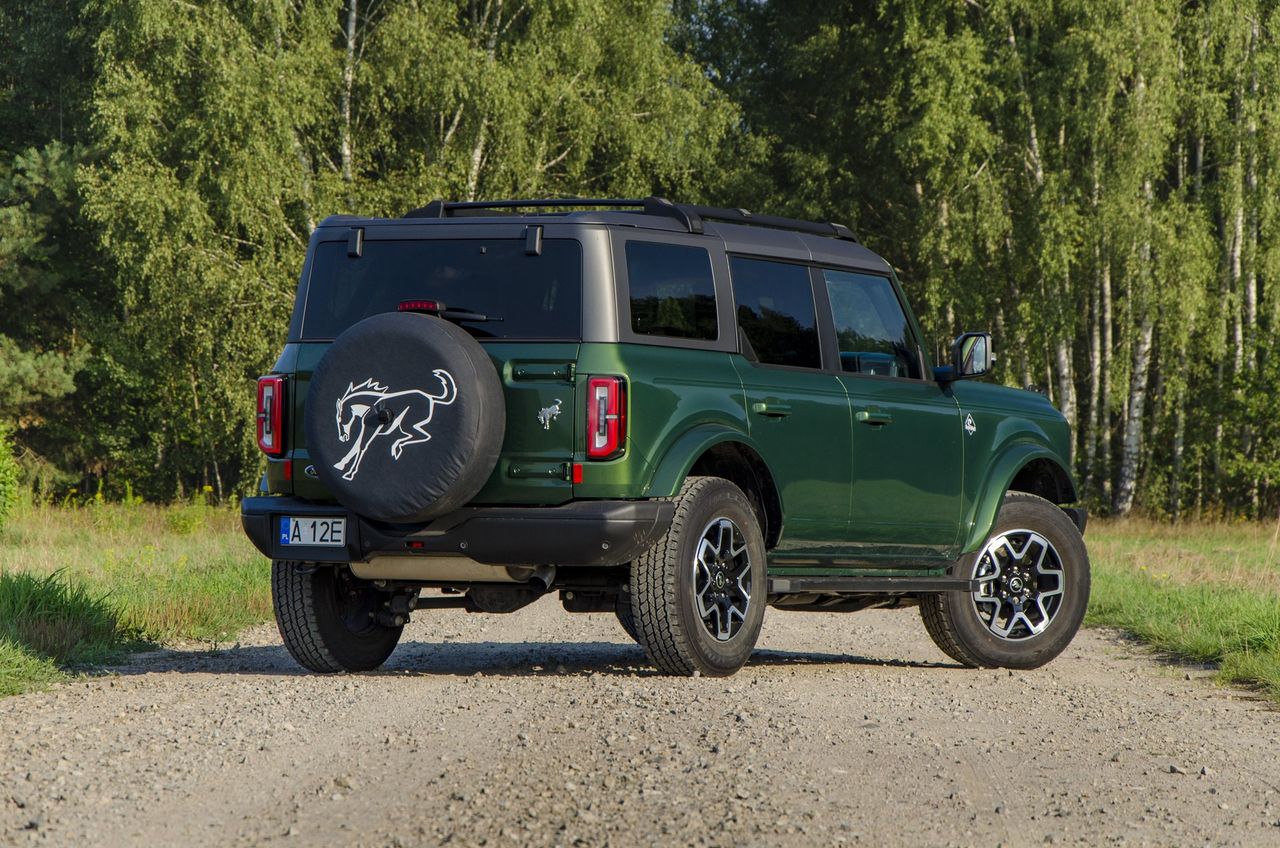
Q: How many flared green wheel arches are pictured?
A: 2